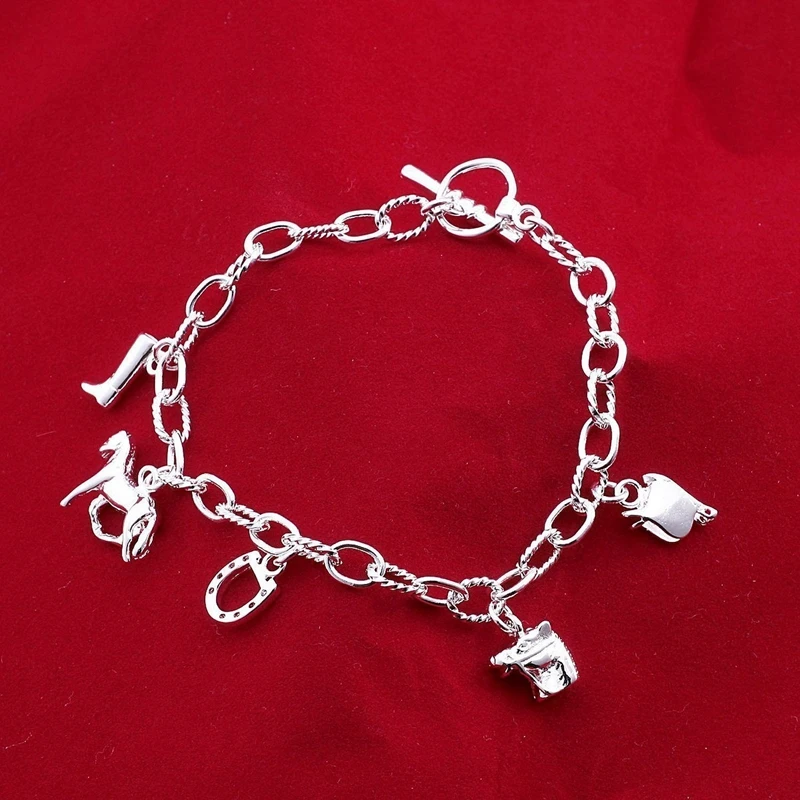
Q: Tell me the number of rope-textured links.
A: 15